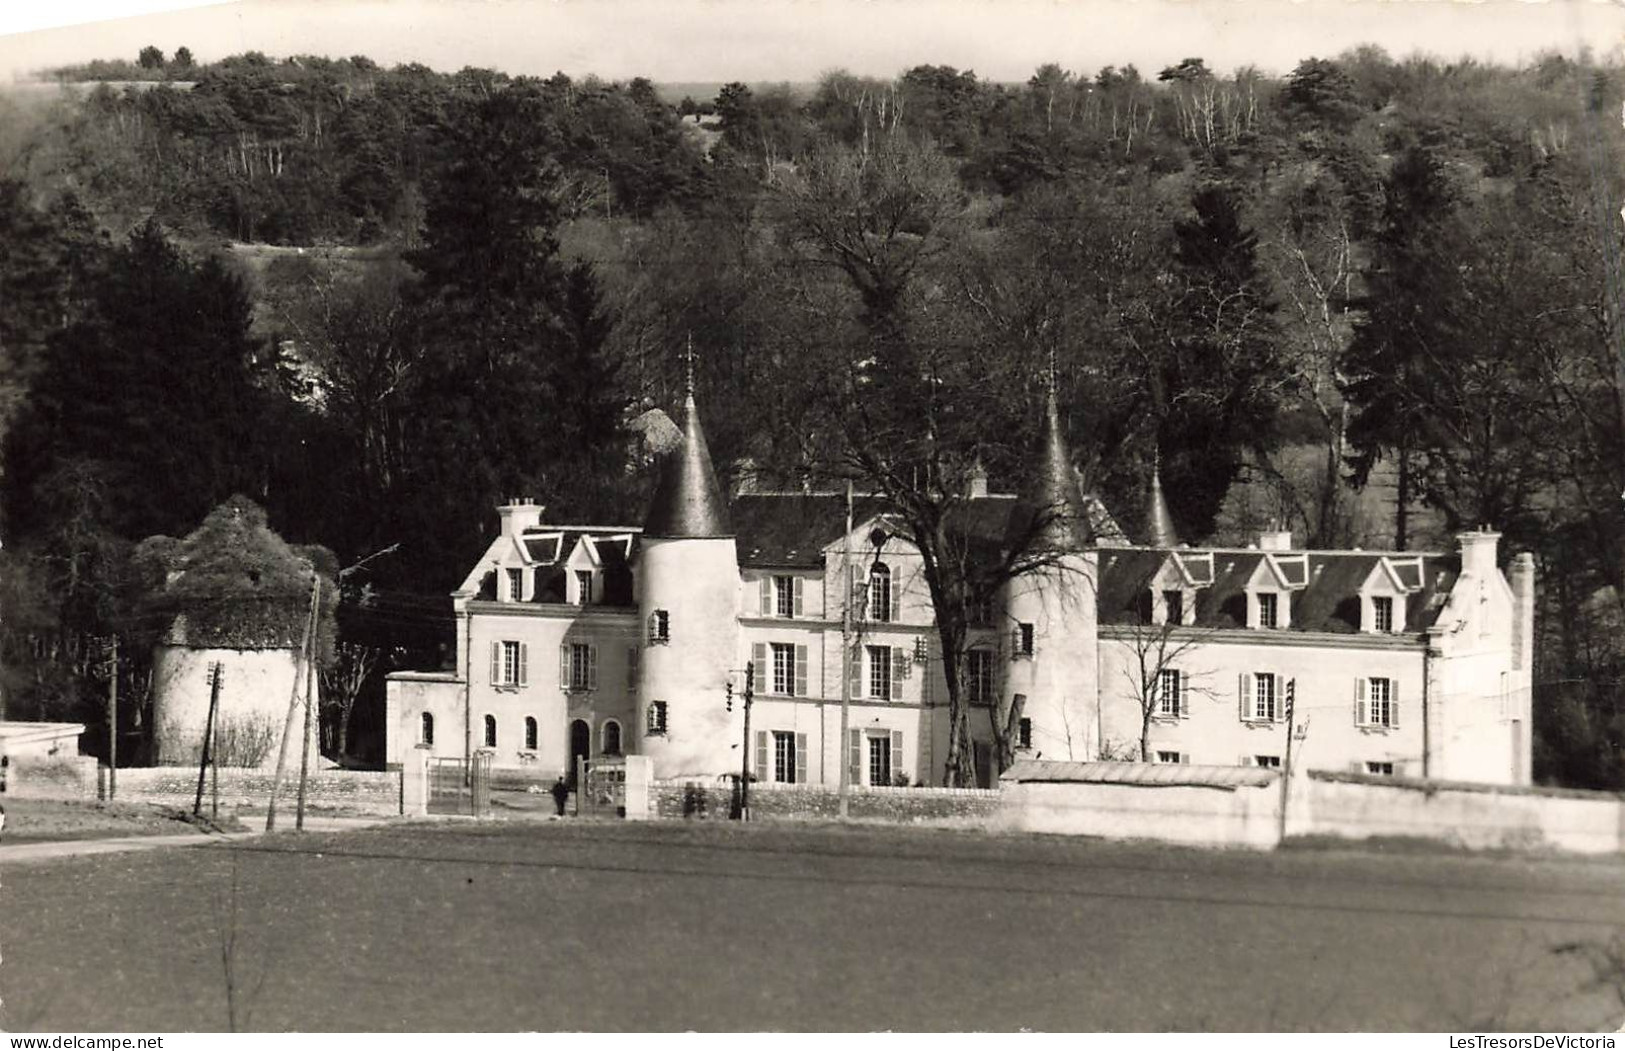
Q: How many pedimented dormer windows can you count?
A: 5